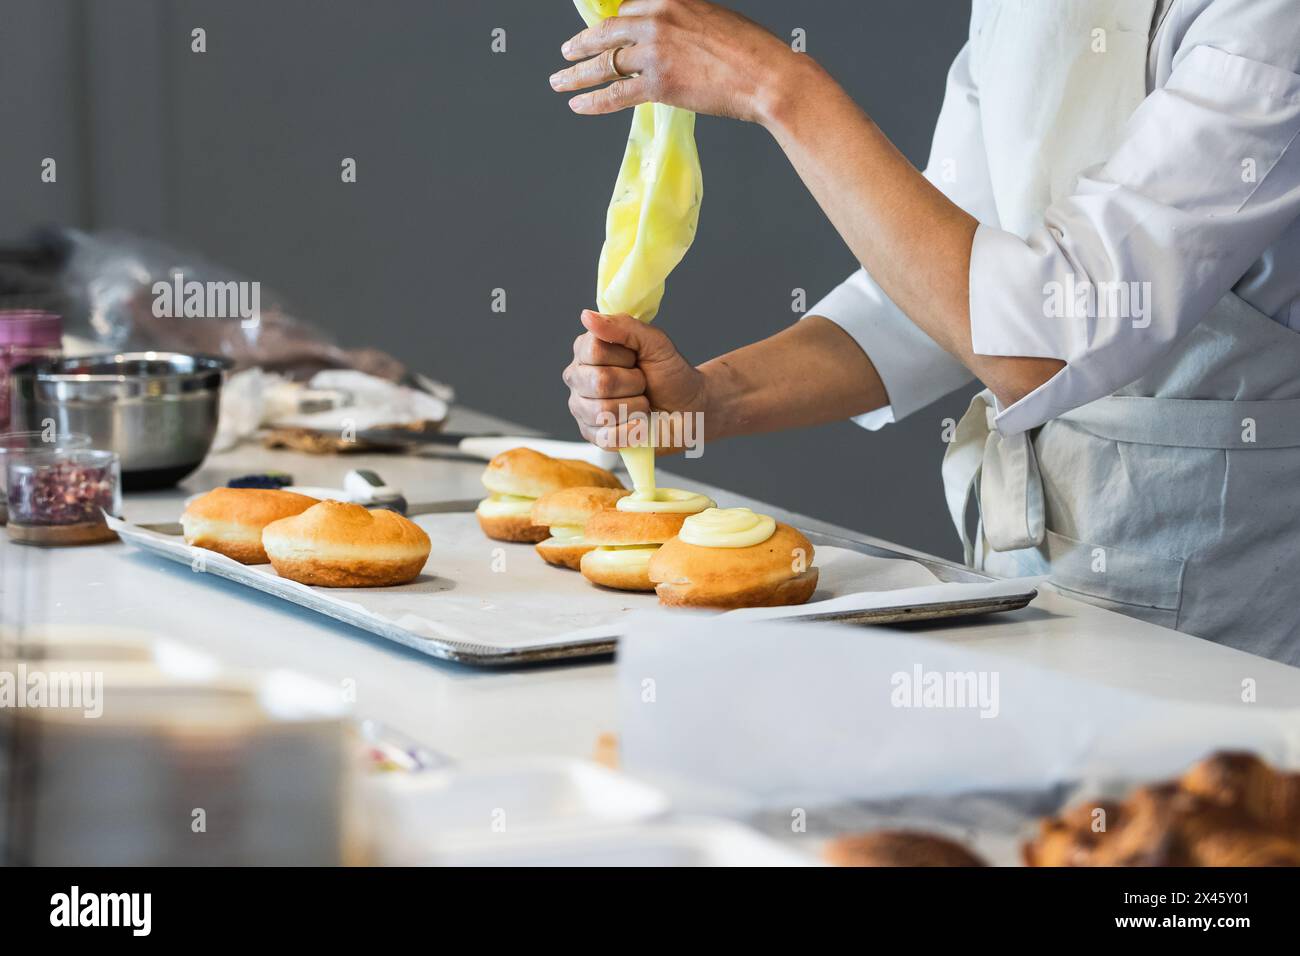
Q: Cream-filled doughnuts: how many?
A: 4